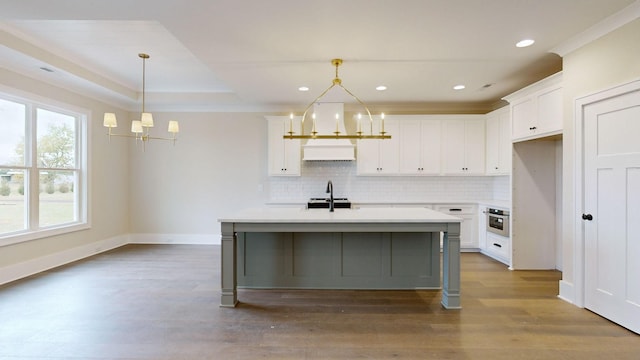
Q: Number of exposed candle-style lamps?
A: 5